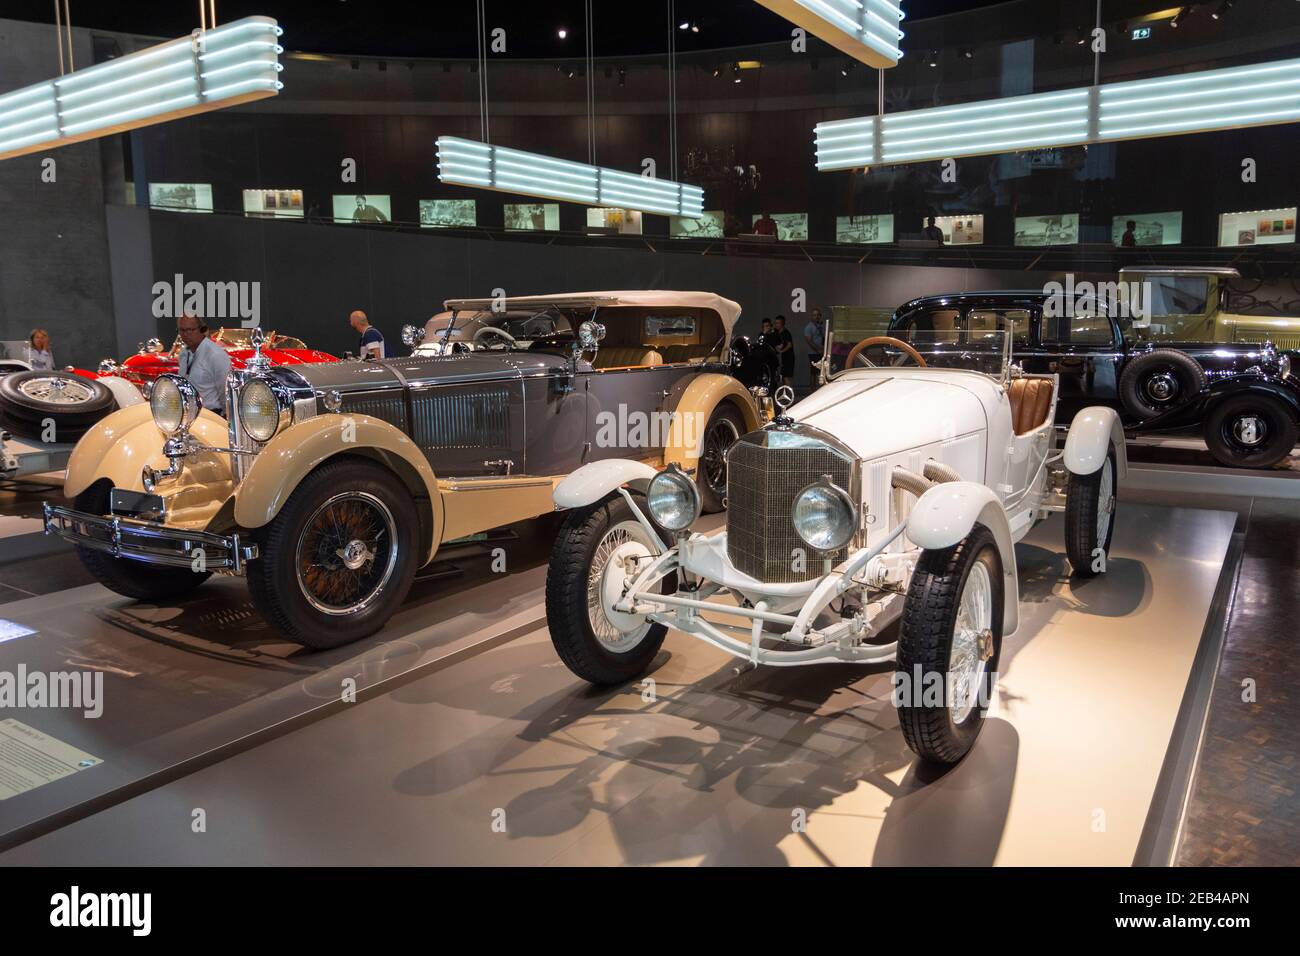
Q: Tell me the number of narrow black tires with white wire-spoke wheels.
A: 3